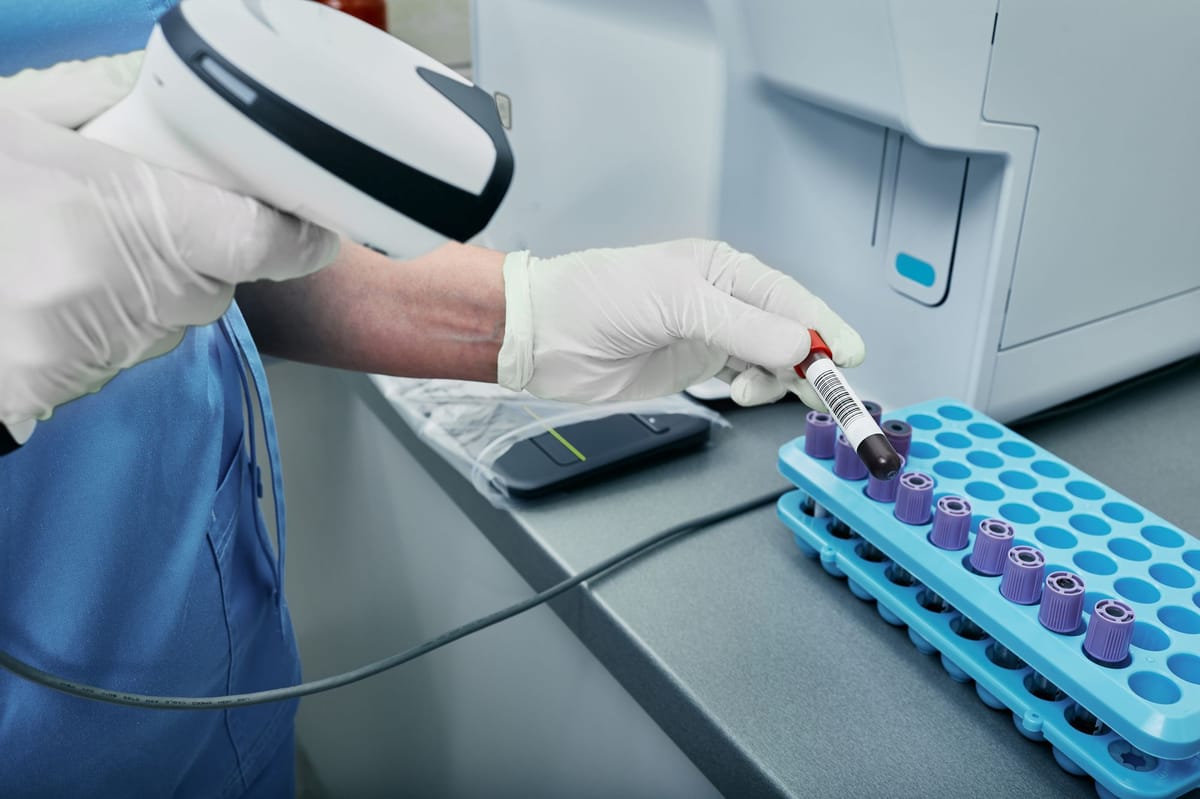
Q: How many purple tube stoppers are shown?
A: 11